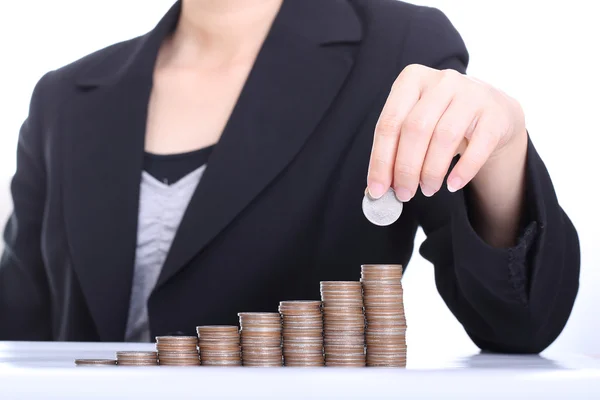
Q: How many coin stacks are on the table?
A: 8